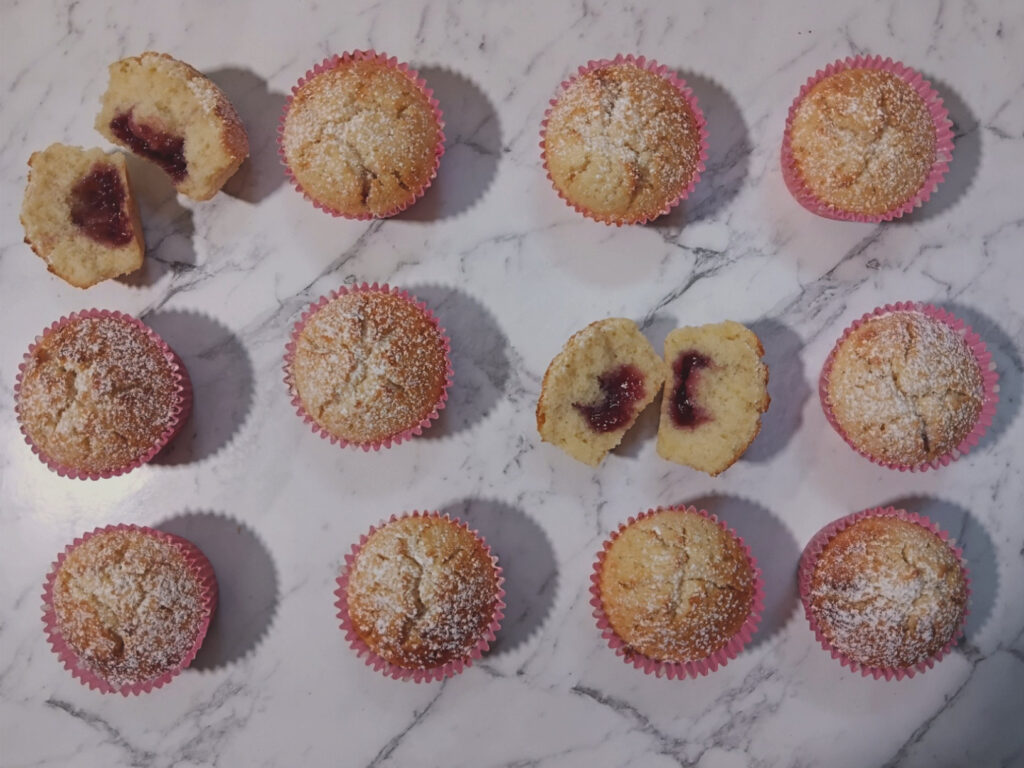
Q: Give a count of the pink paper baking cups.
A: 10